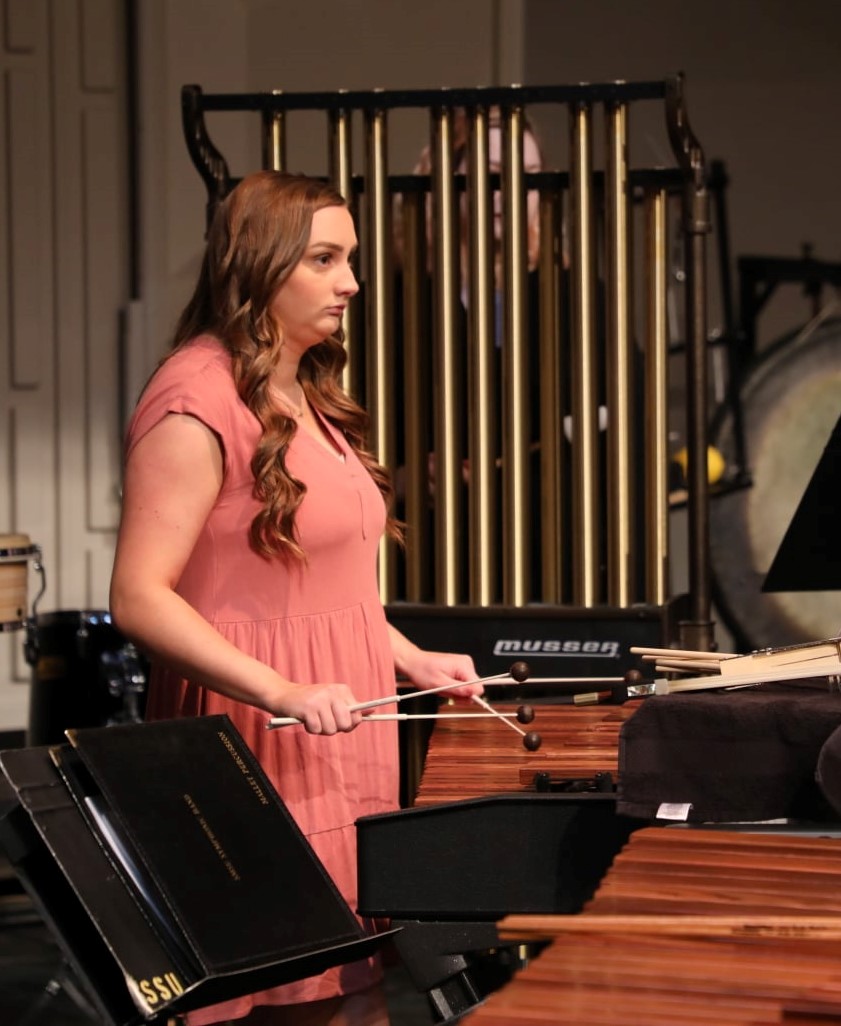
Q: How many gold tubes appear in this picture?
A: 11